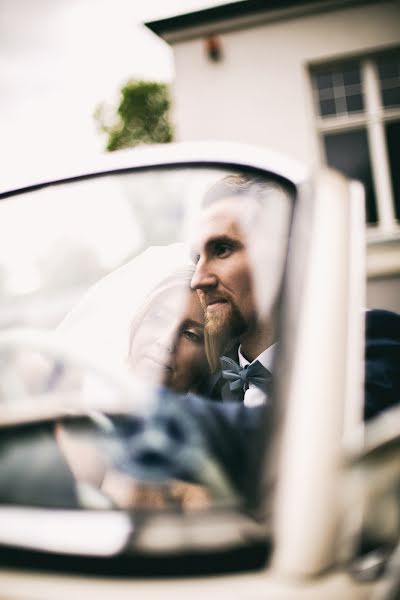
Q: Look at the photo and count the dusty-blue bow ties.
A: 1